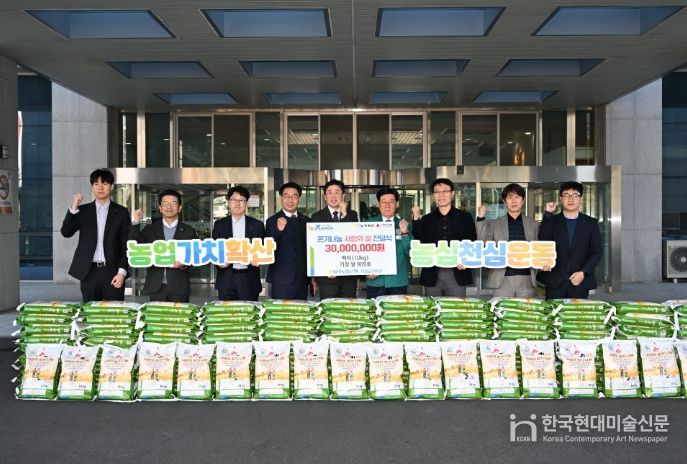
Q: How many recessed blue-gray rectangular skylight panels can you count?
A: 12